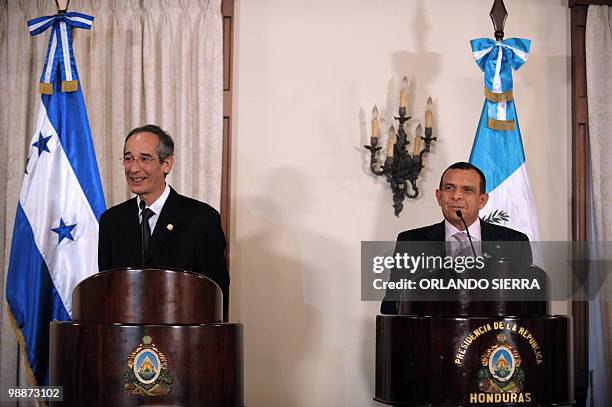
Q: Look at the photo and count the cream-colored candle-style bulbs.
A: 5